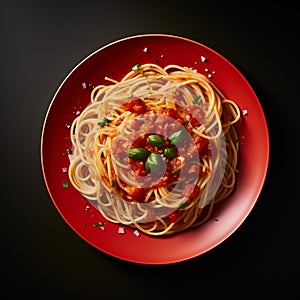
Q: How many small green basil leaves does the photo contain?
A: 5